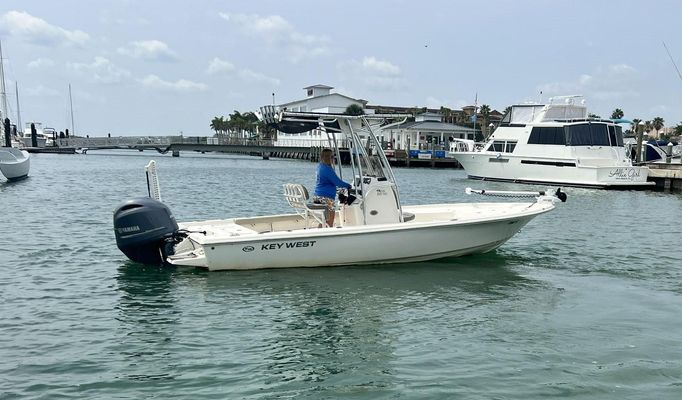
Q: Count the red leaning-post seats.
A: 0